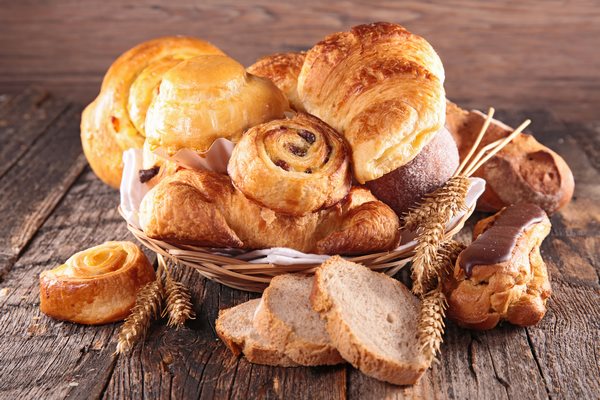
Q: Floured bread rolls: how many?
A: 1